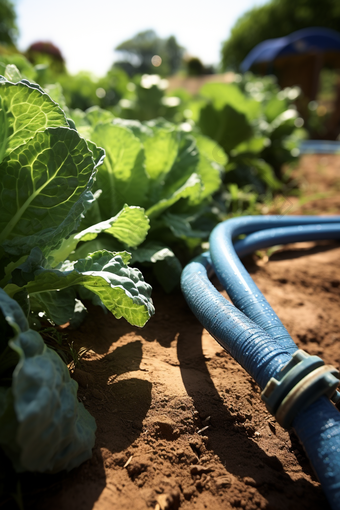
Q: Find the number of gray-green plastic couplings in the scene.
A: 1